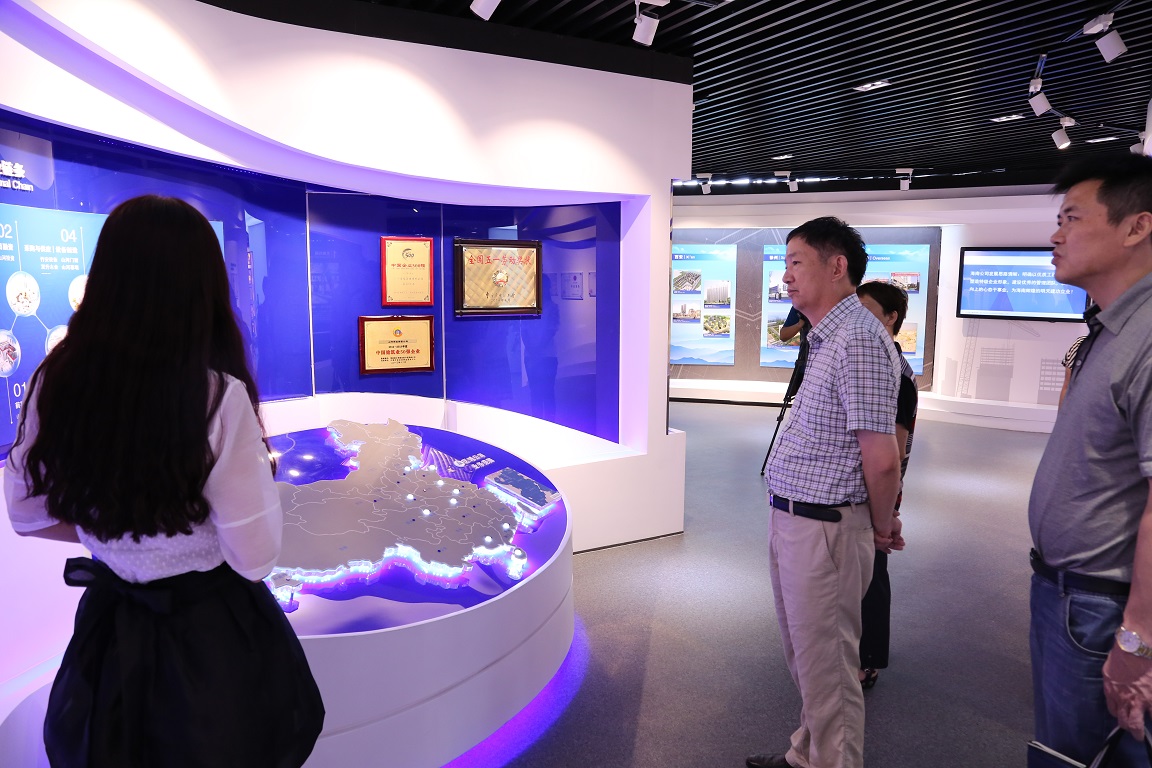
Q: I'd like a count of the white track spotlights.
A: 9